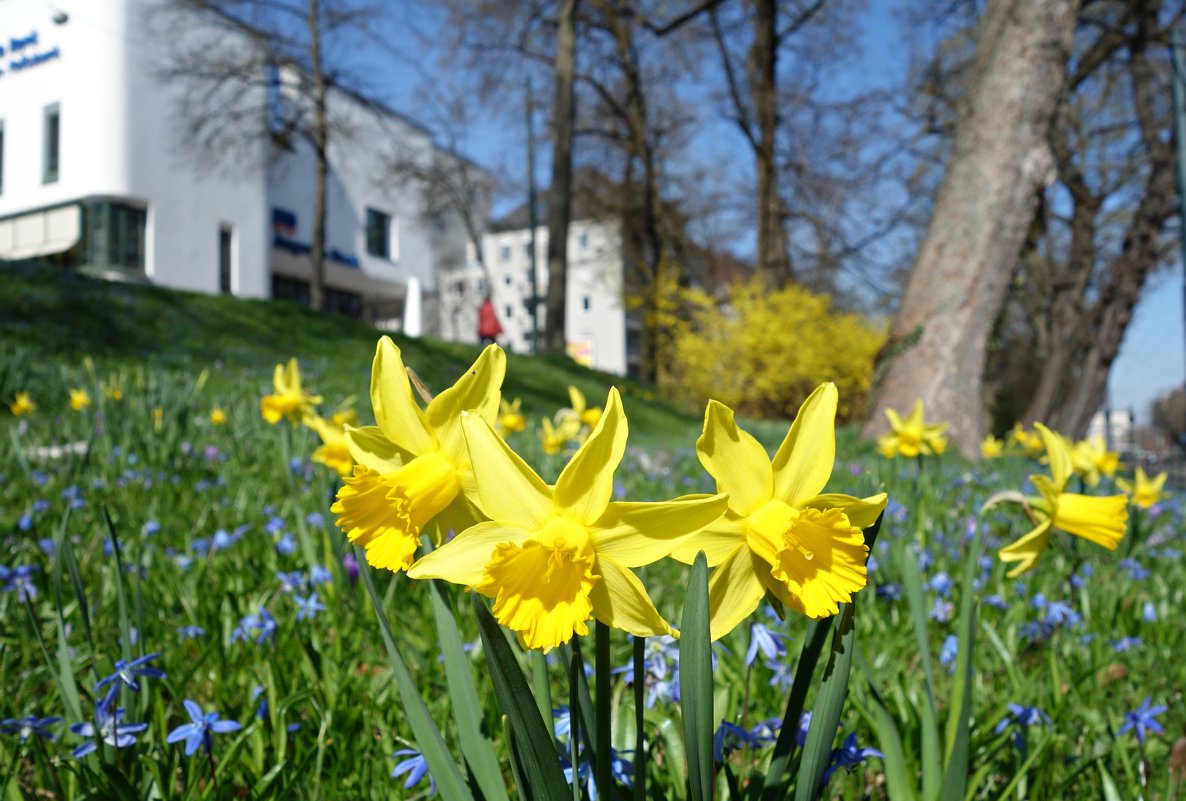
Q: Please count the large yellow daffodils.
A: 3